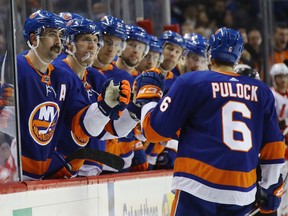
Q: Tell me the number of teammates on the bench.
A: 8